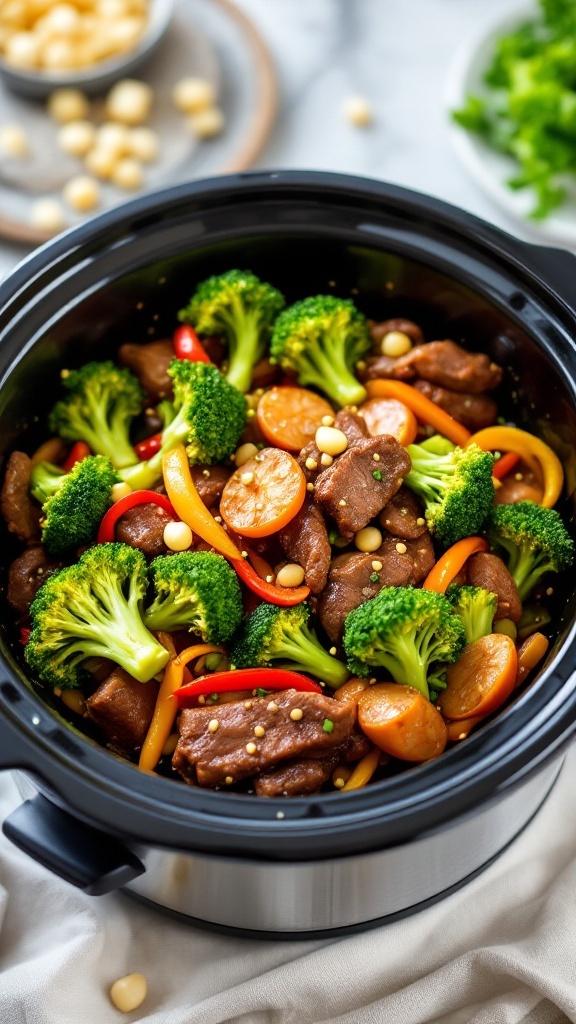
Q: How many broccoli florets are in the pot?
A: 12